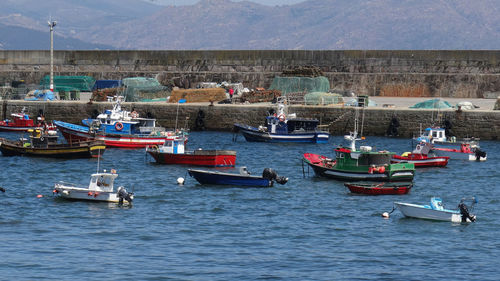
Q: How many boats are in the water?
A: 13